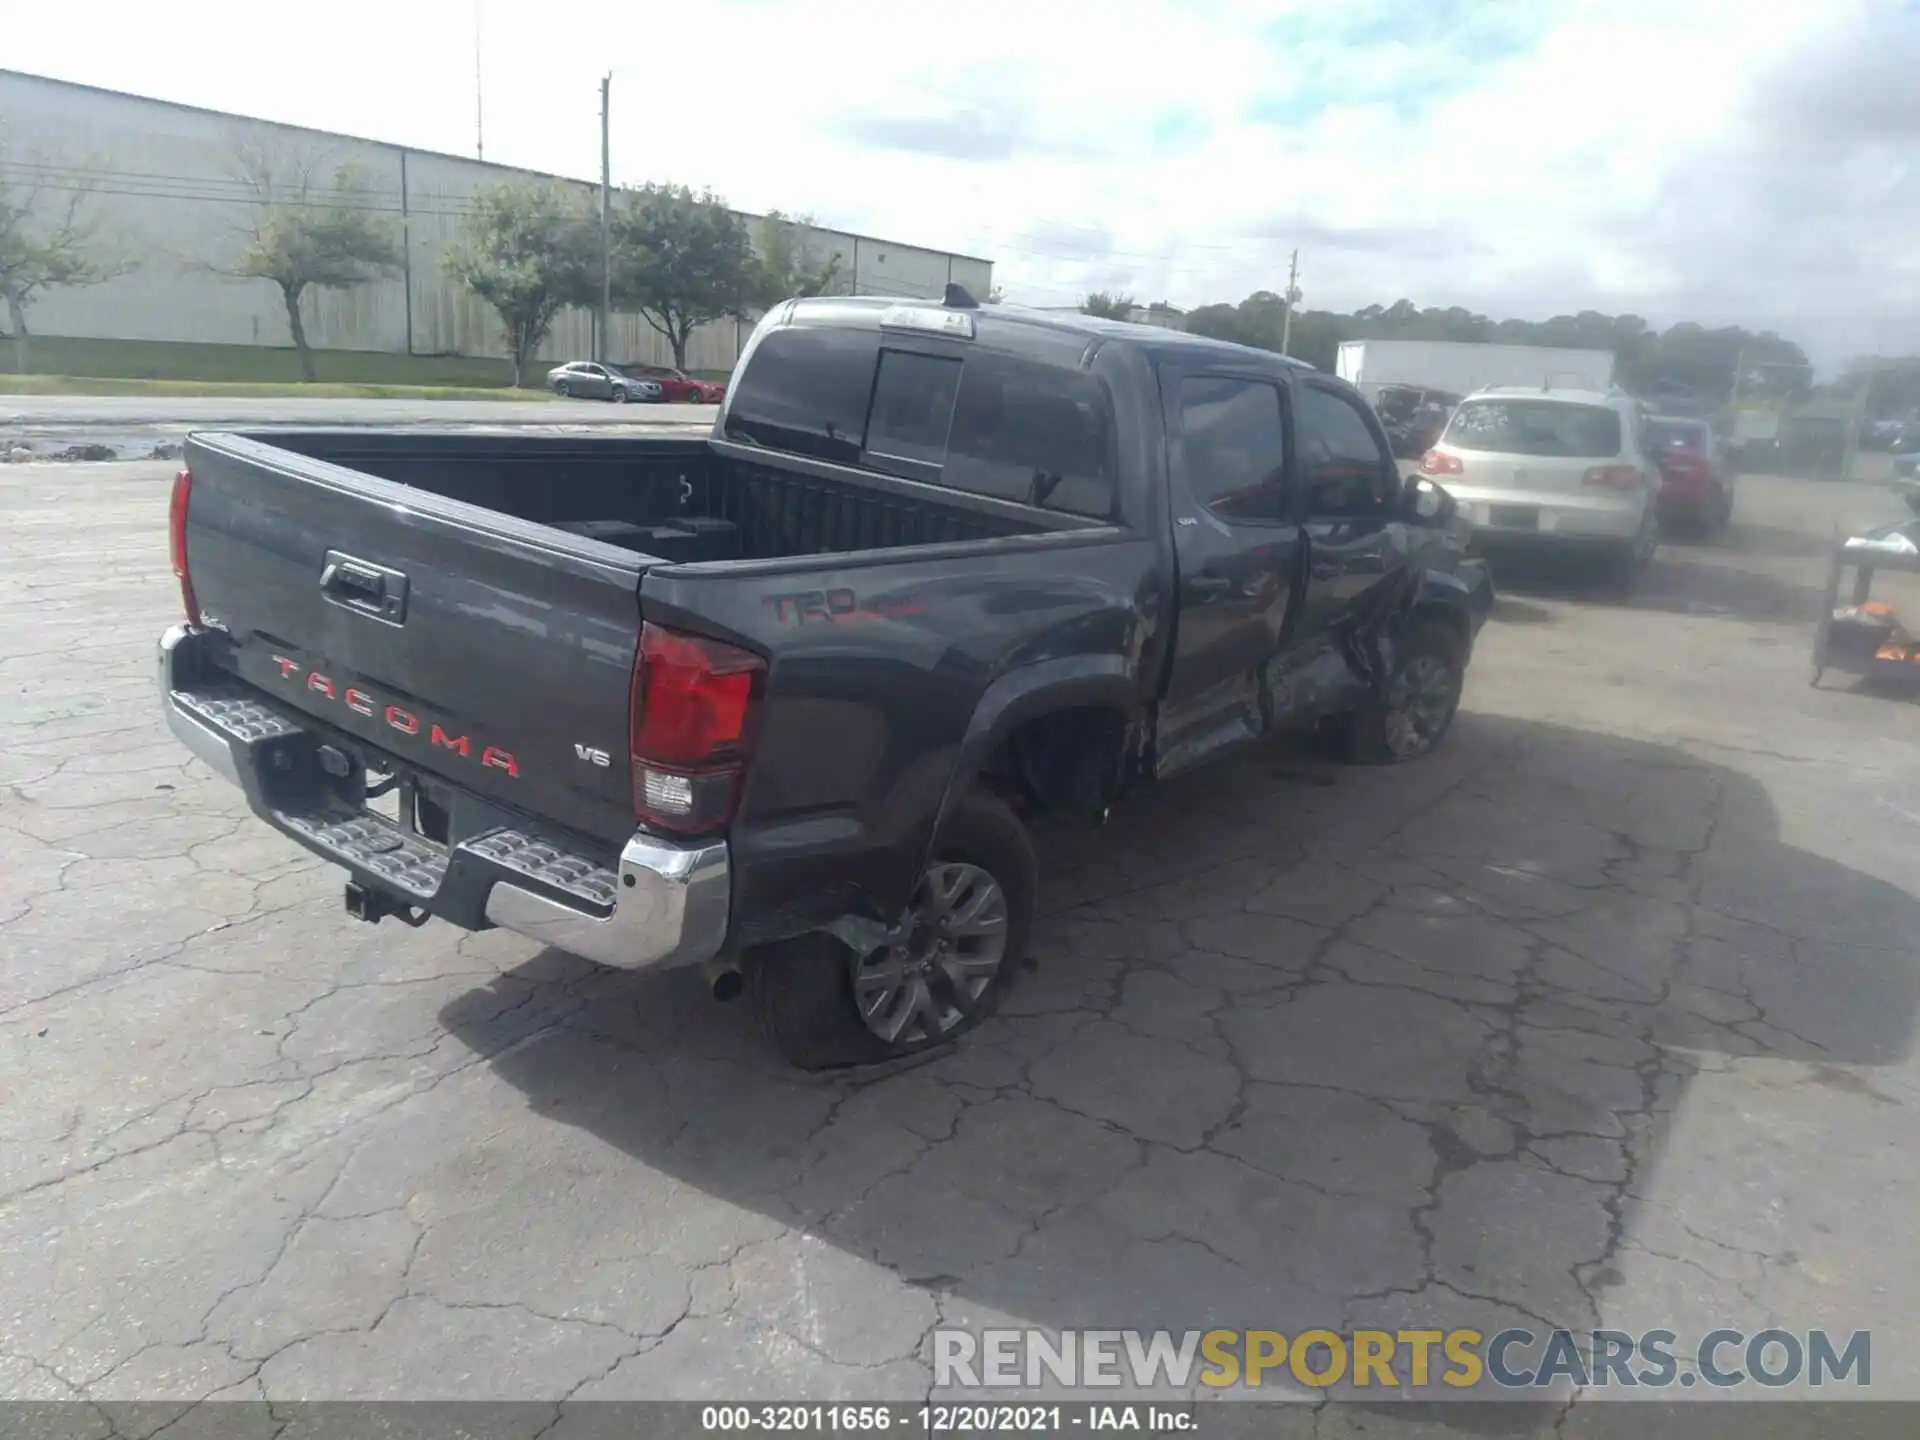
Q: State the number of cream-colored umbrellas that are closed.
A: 0